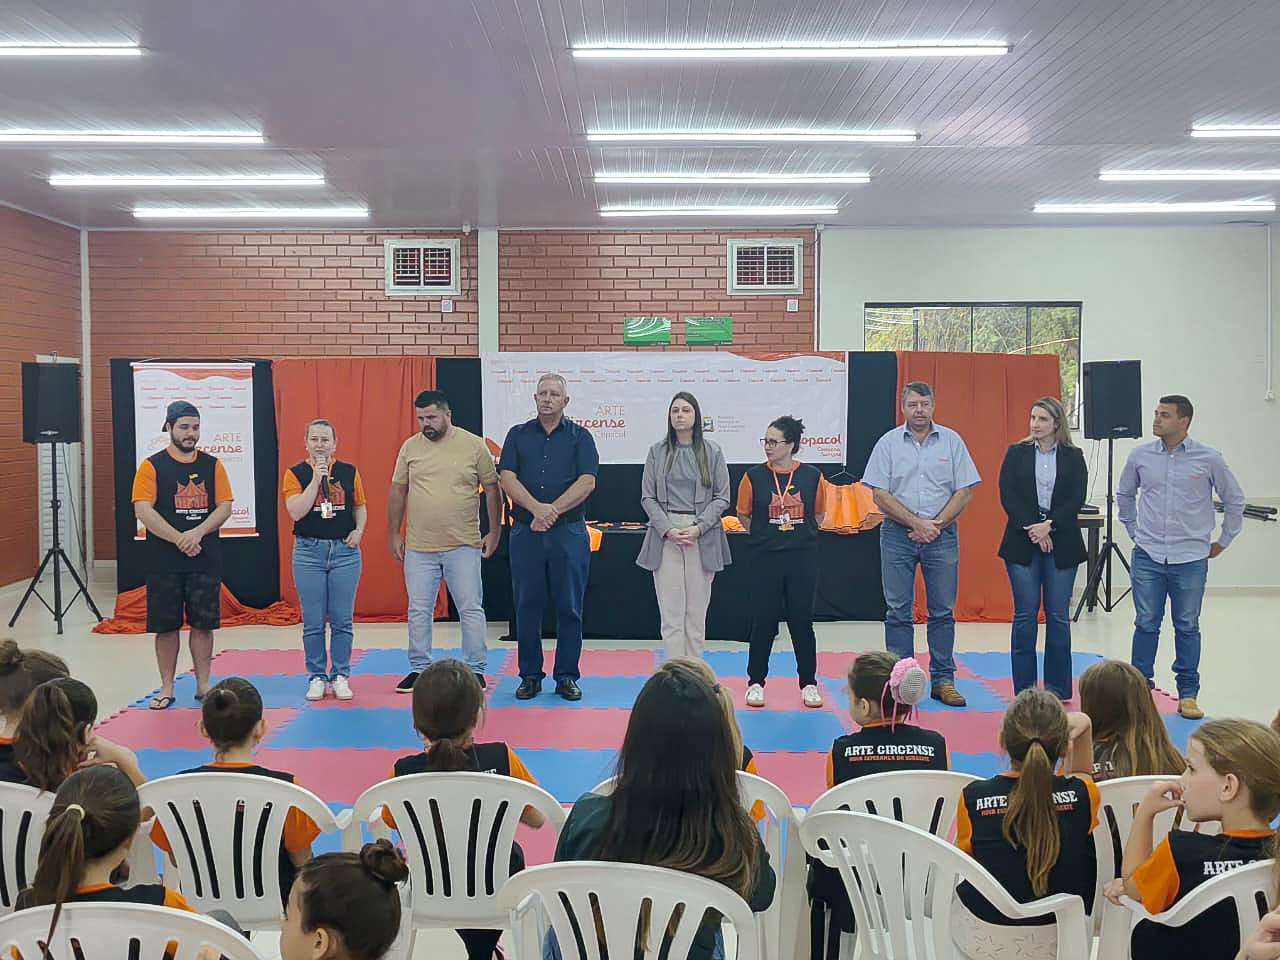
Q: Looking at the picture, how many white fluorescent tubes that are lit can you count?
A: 11